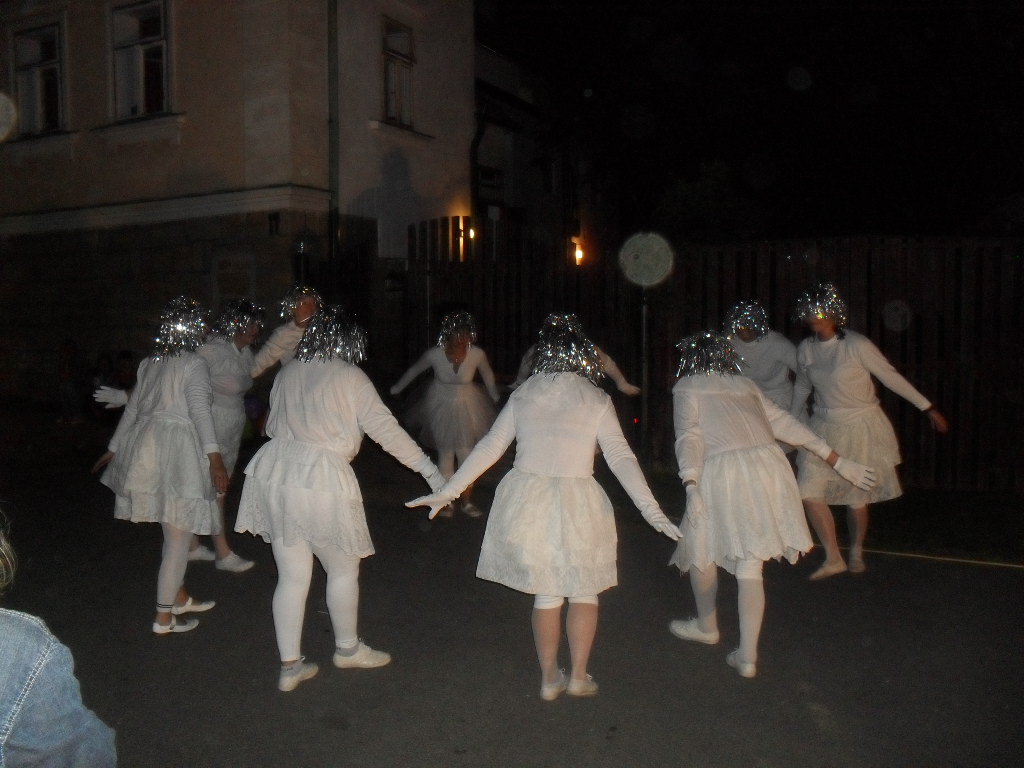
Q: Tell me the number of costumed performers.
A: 10